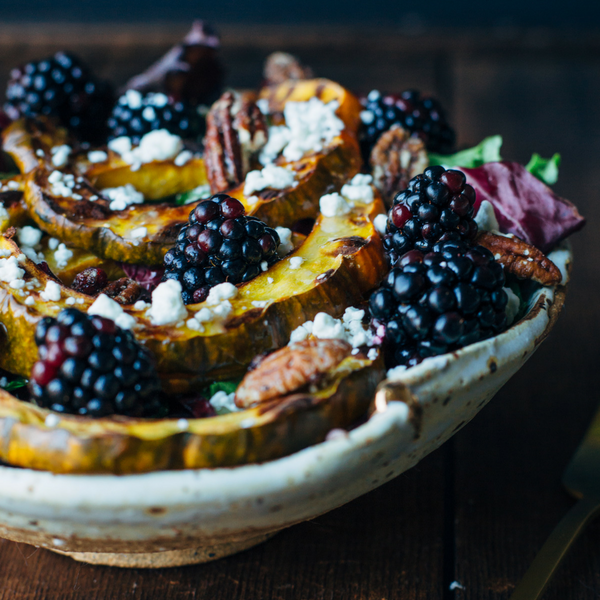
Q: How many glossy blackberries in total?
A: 7